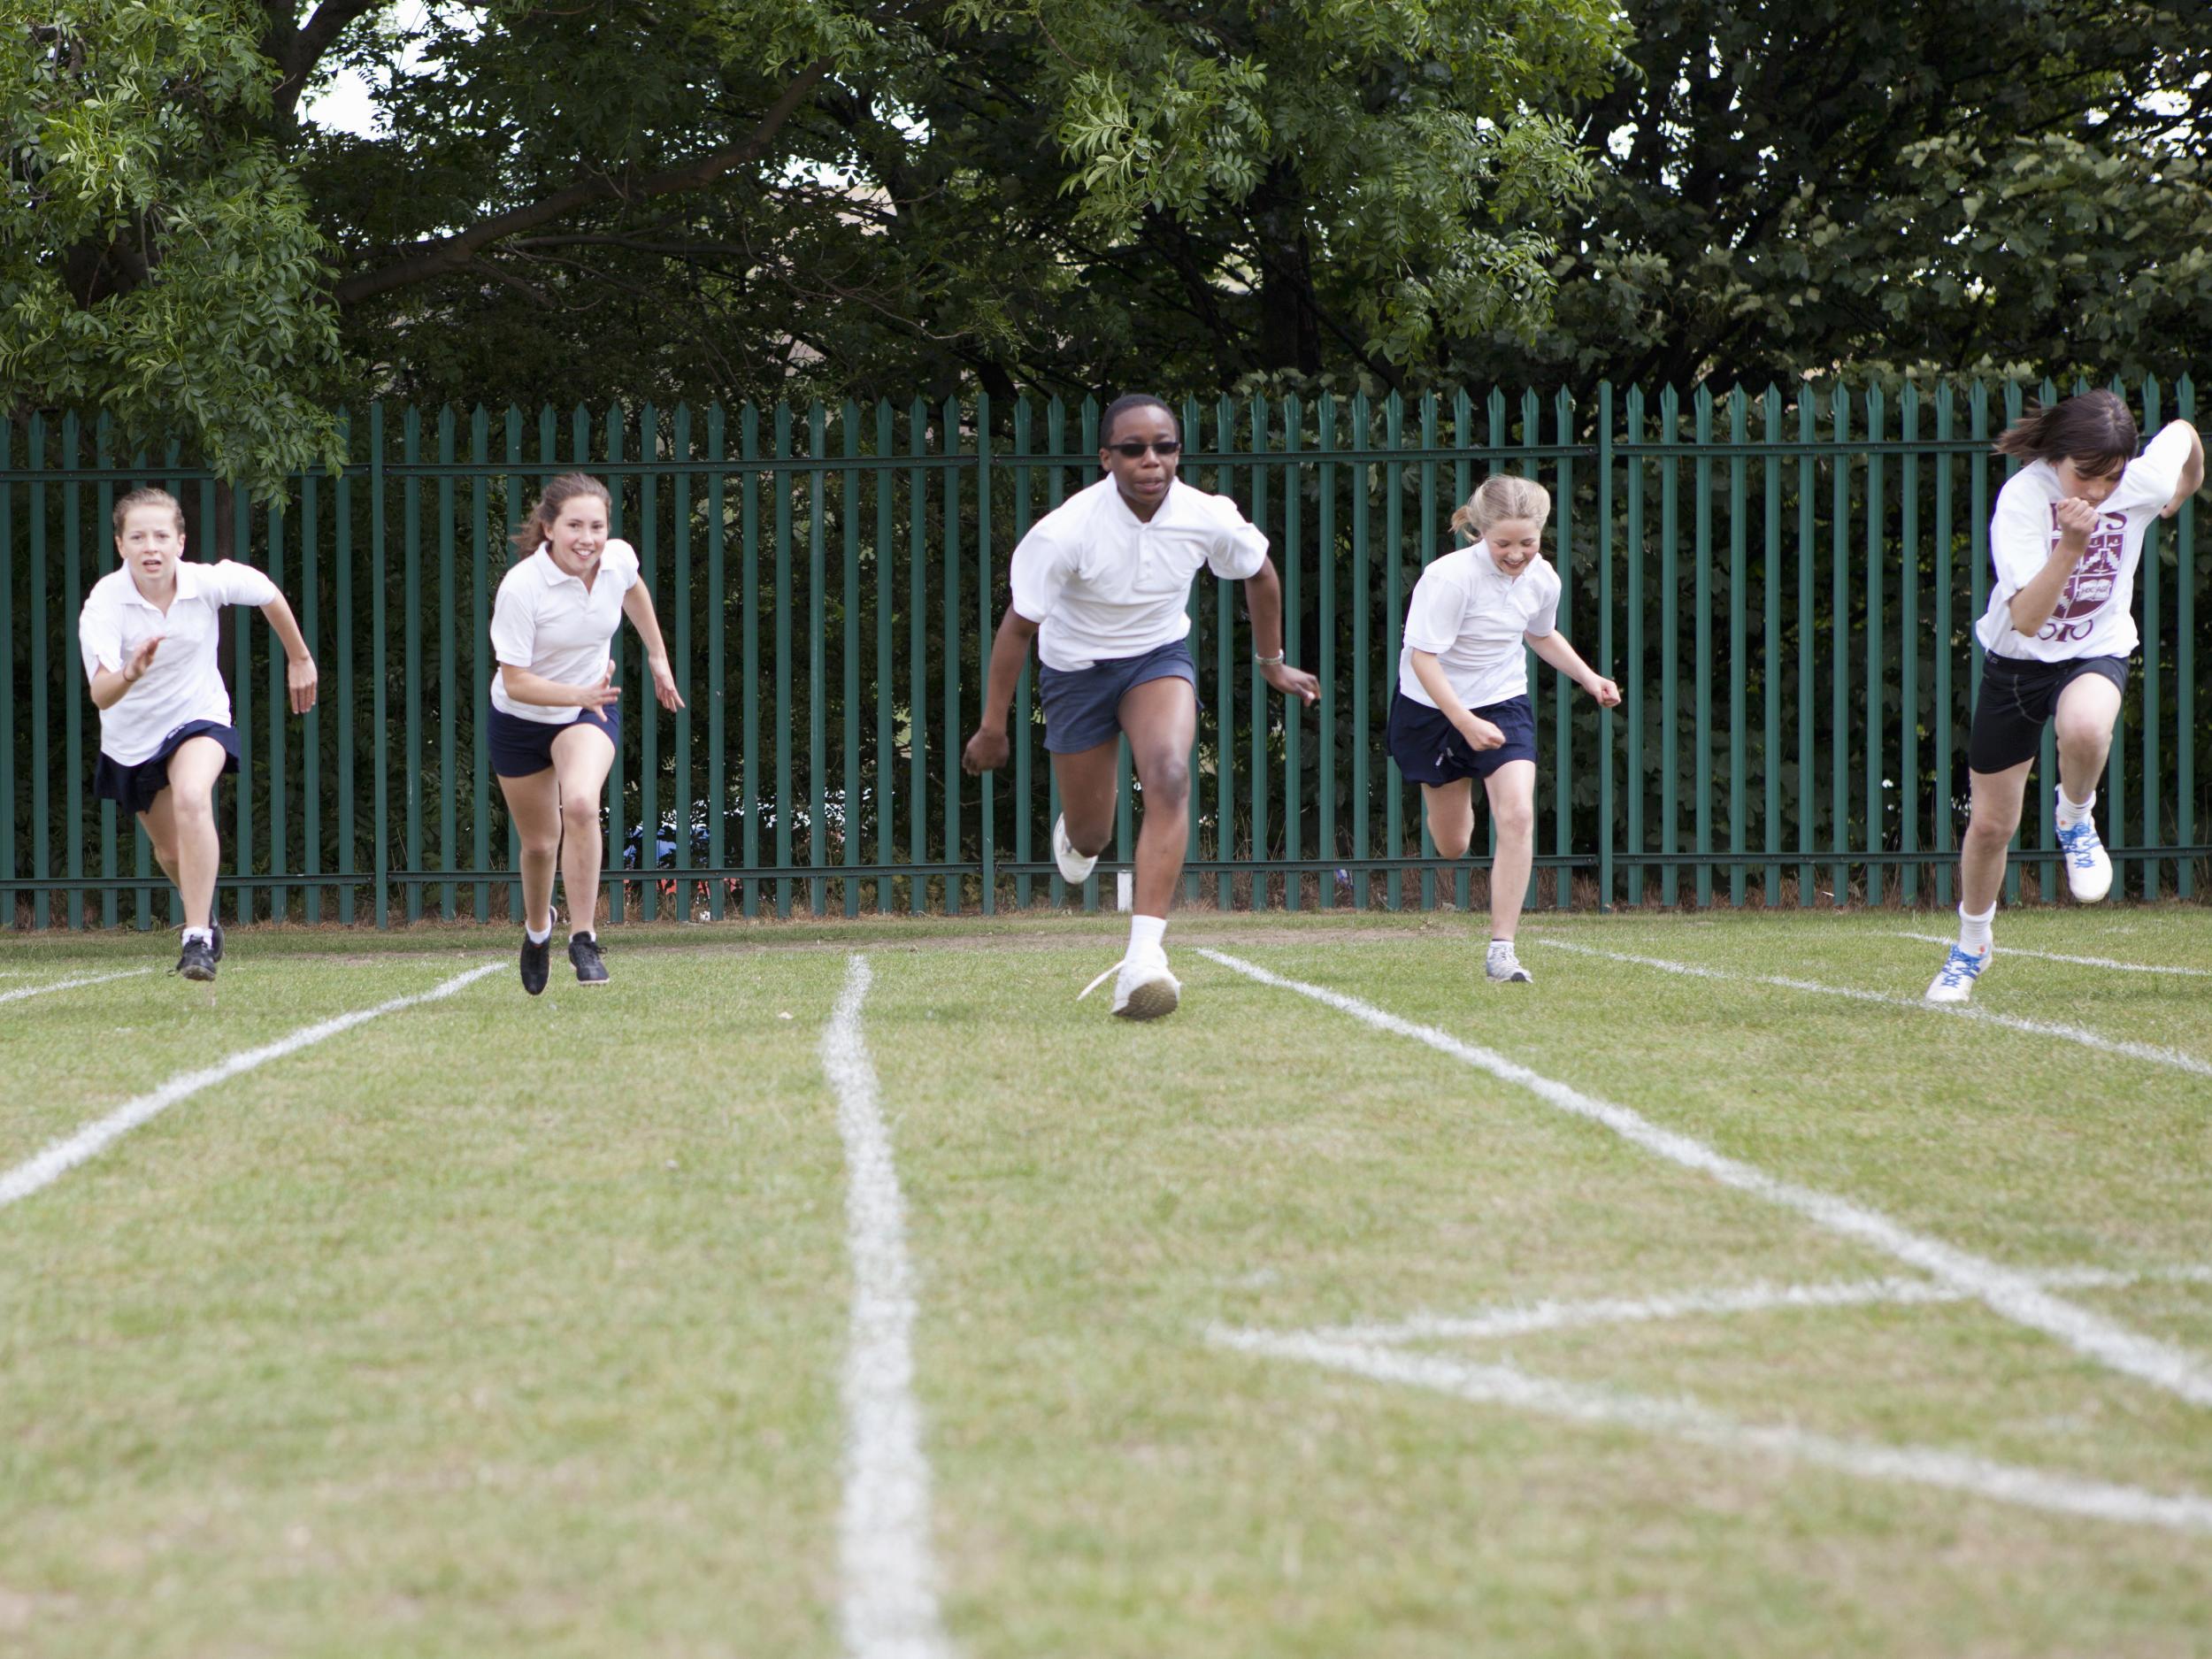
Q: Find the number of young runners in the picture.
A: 5